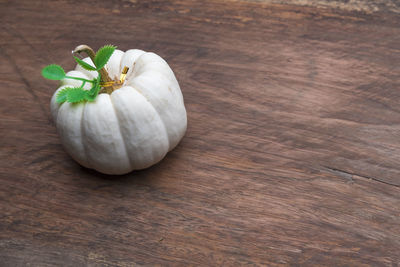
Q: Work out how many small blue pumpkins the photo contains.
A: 0